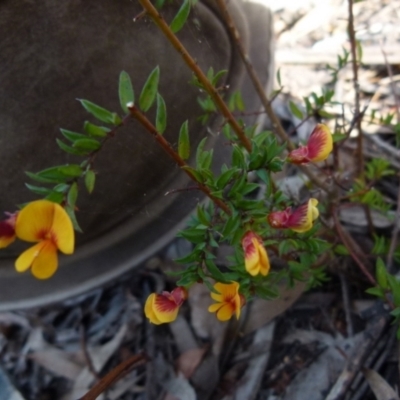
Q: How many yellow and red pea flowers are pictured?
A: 7